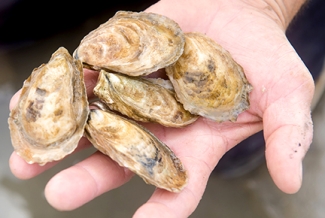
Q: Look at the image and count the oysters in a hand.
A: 5